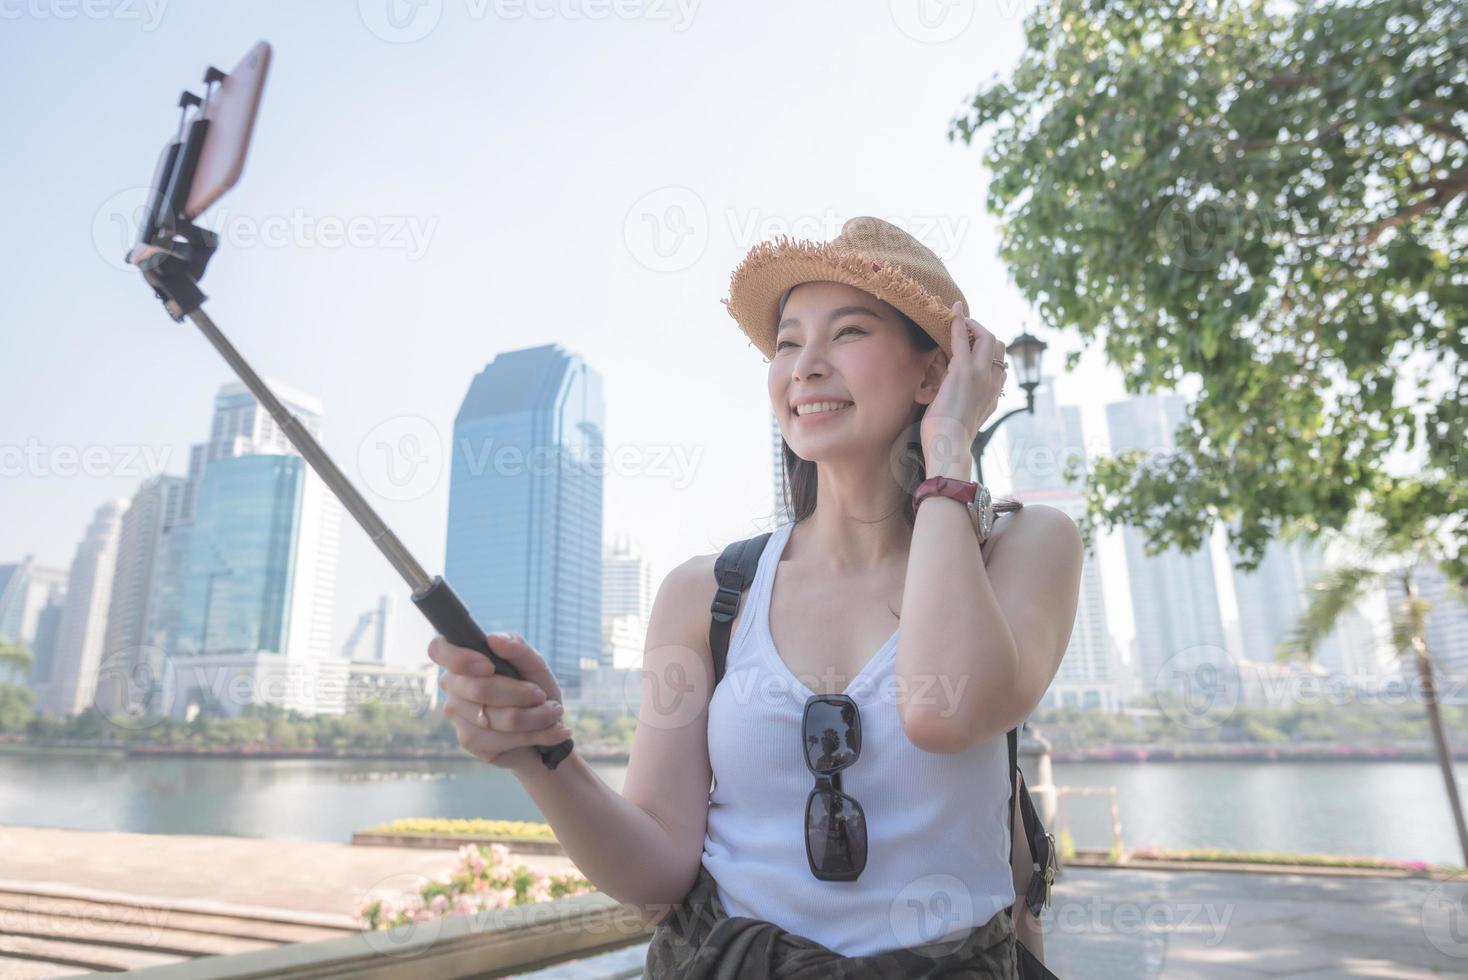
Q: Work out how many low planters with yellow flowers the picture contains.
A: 1